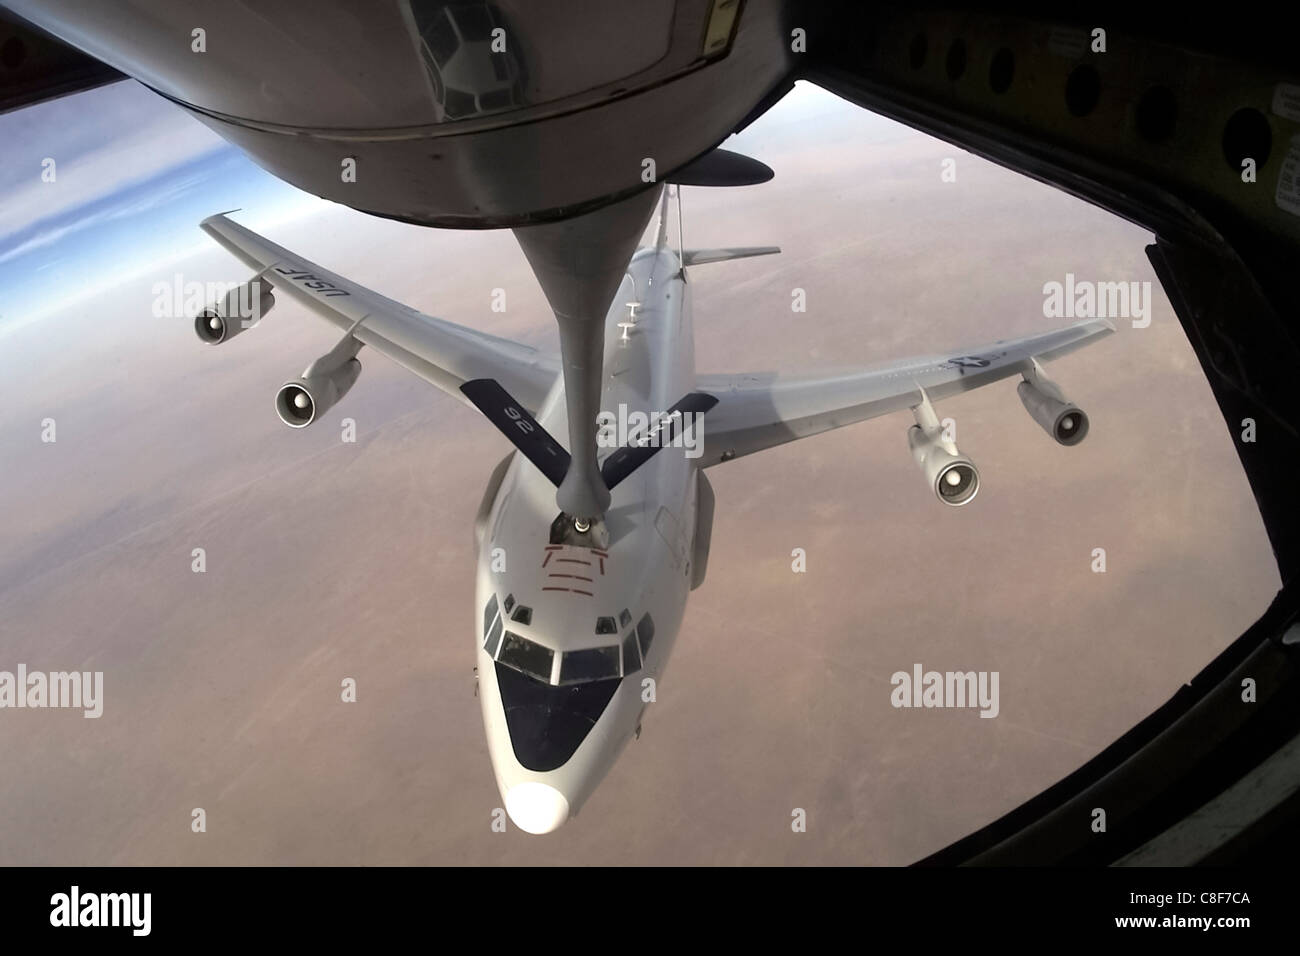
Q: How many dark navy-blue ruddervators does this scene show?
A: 2